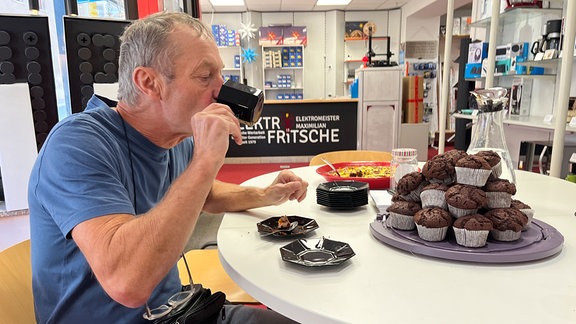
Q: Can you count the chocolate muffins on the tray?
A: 14